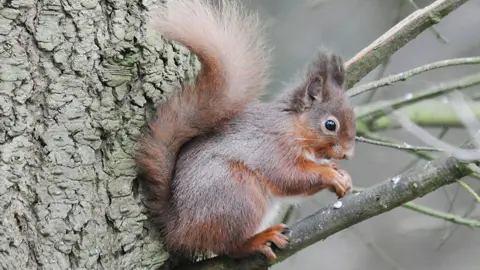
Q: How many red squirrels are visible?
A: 1